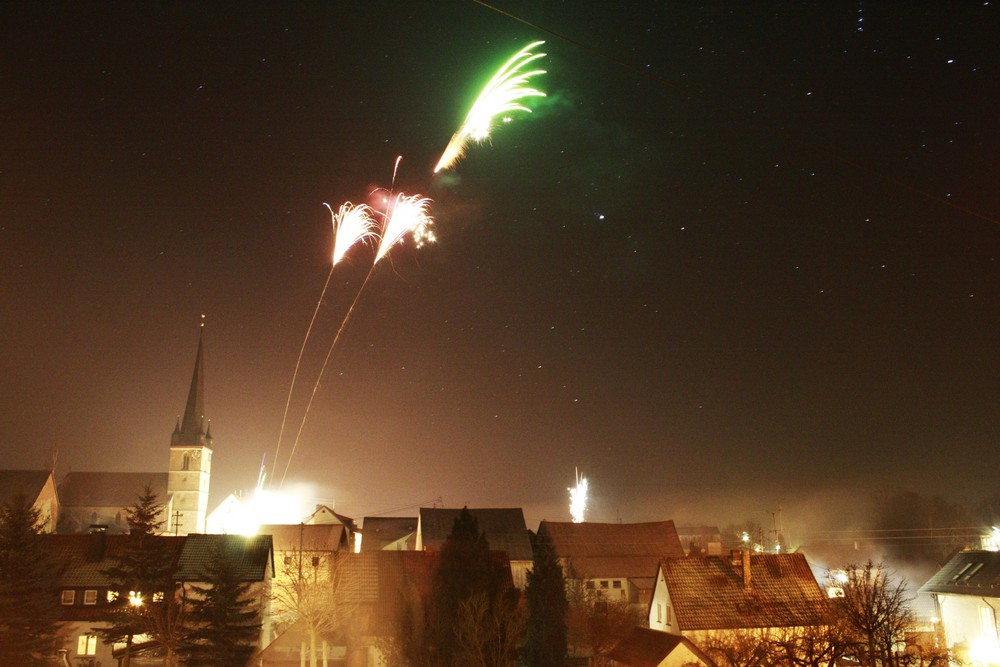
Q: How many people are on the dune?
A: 0